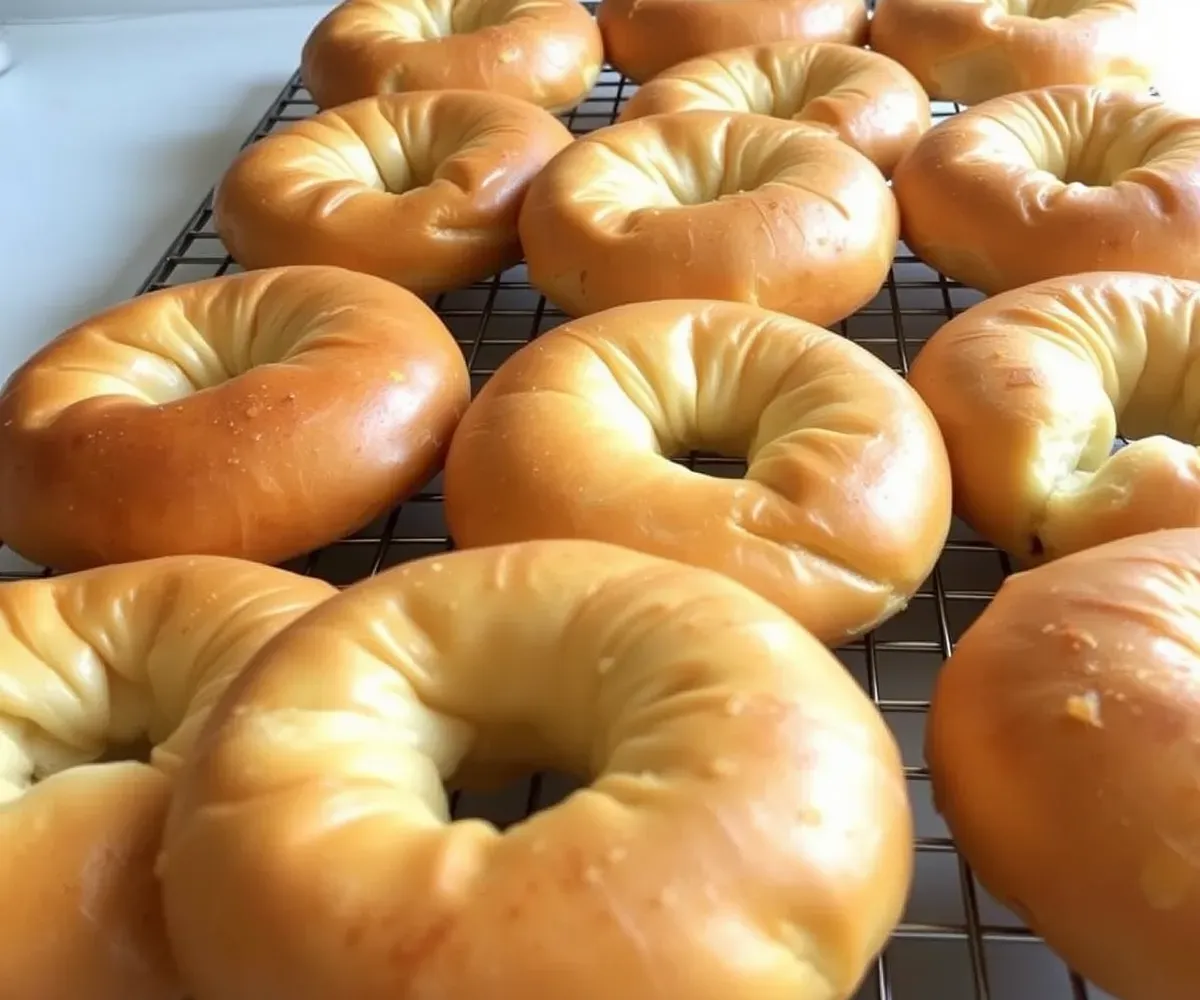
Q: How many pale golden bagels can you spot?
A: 13